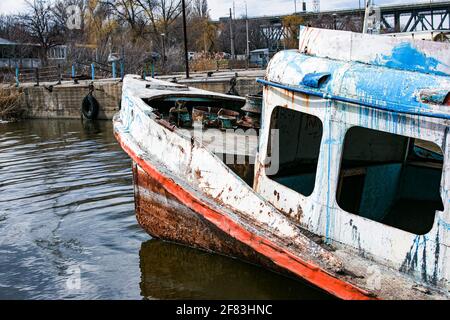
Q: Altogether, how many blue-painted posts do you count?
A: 7